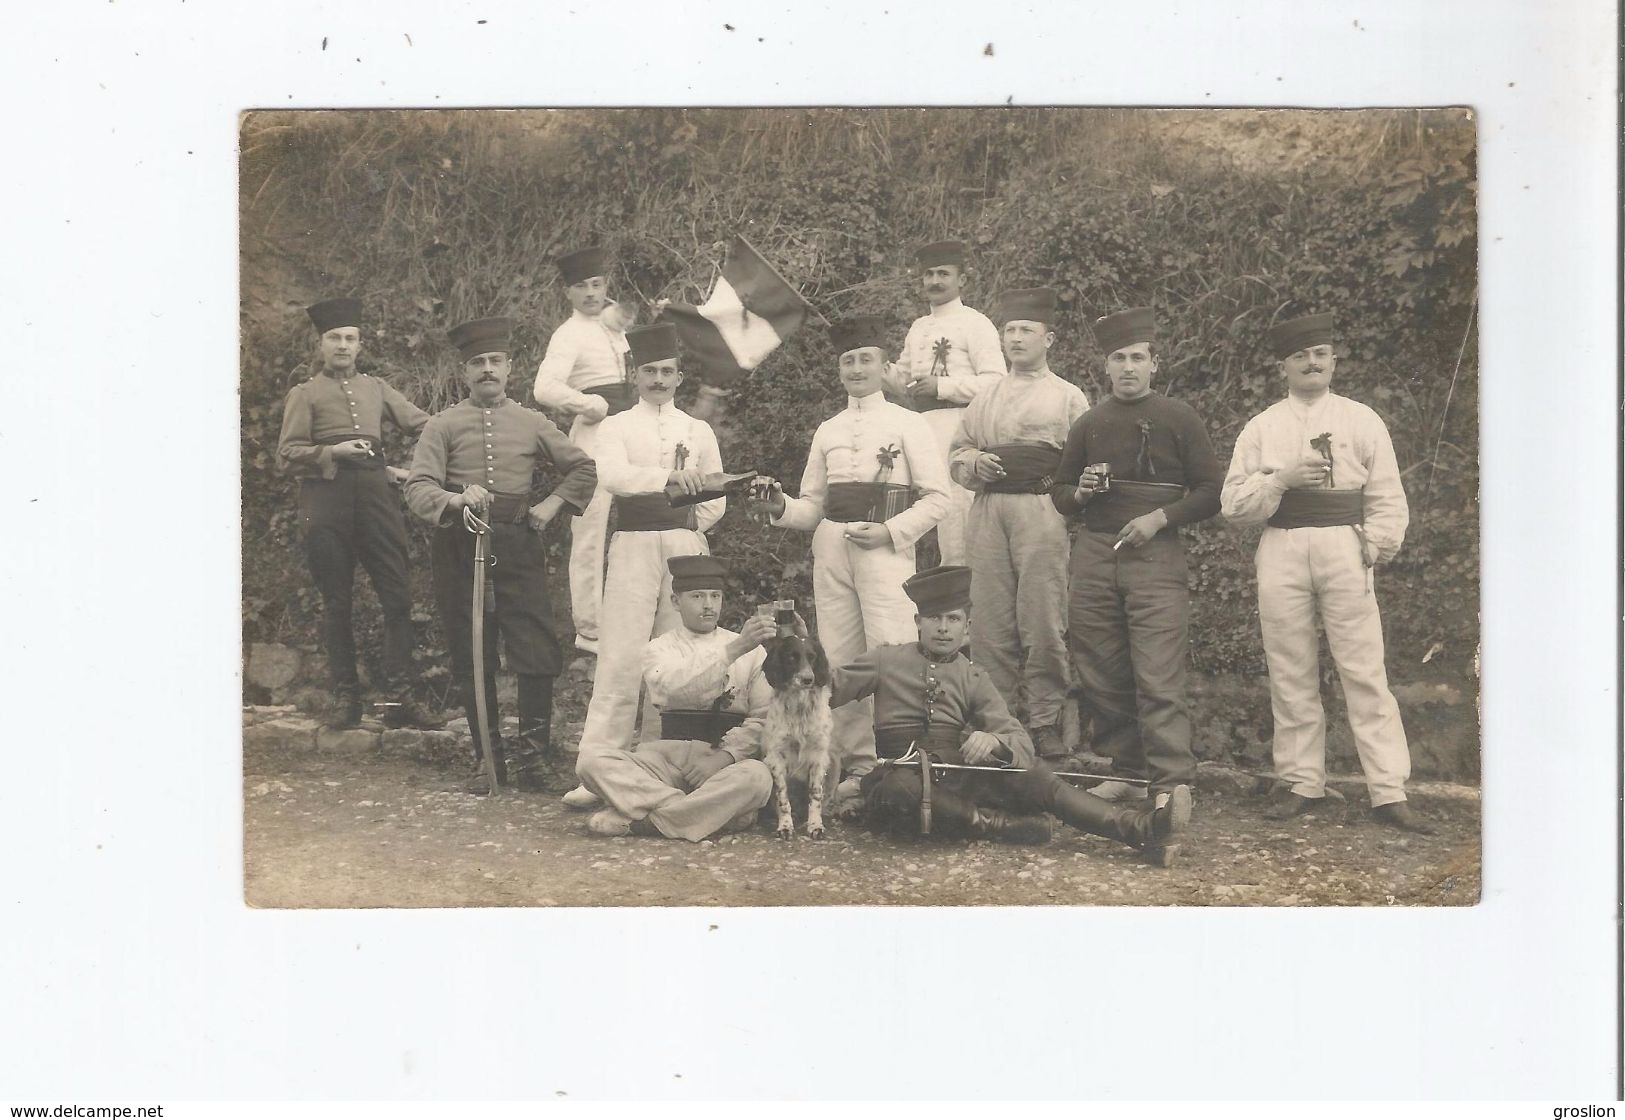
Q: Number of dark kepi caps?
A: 11